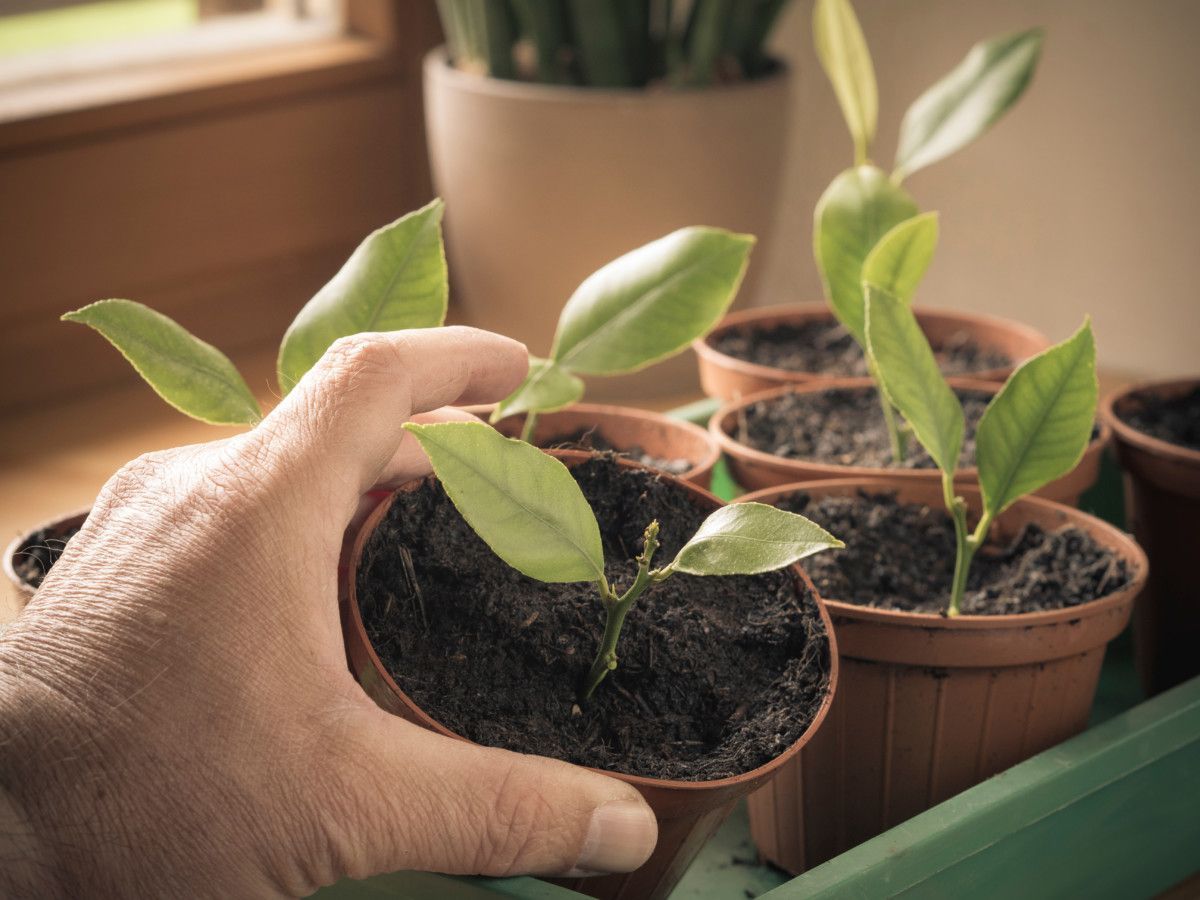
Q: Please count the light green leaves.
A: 12